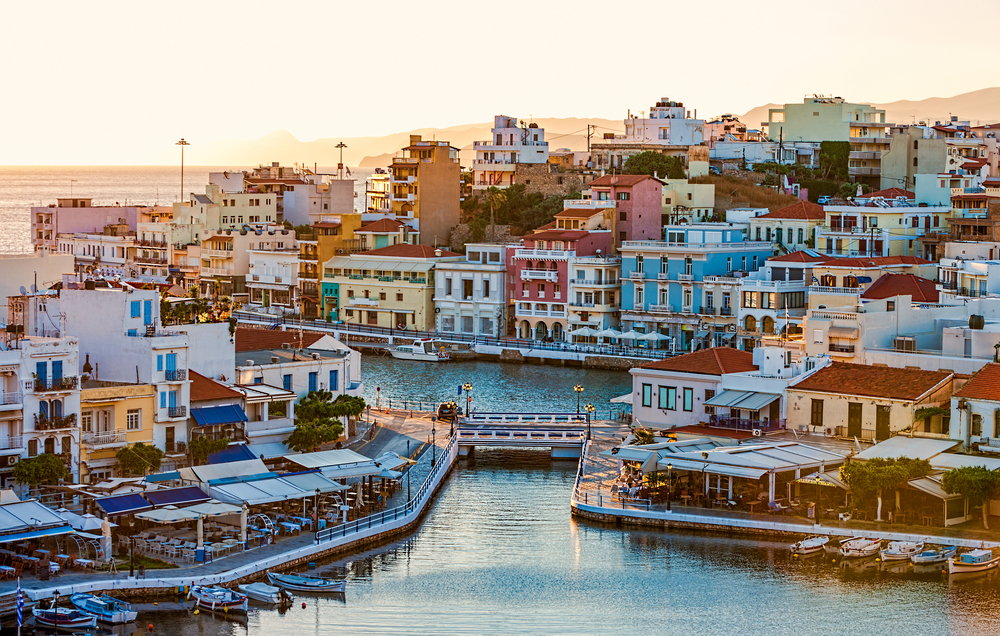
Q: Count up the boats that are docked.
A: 11